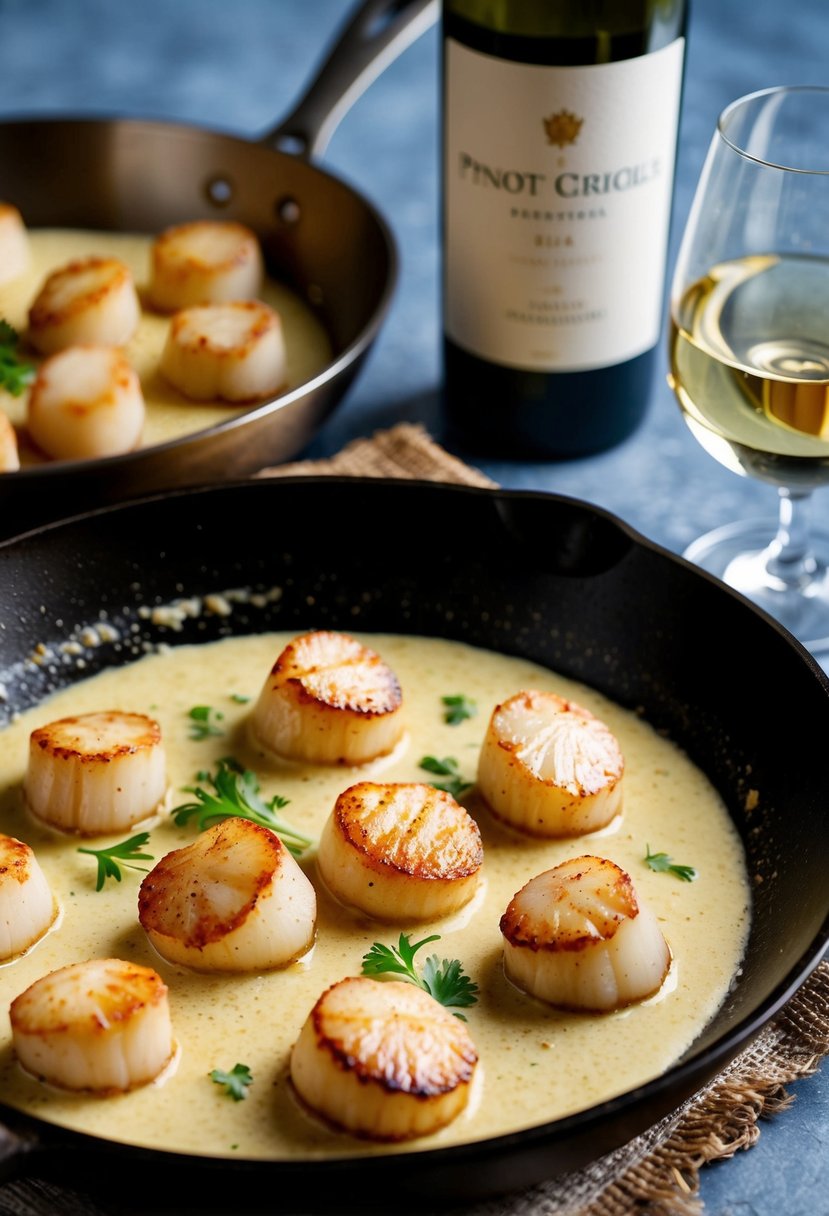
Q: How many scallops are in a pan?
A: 15